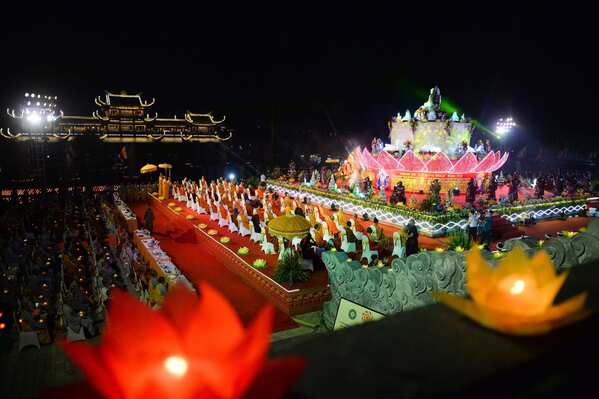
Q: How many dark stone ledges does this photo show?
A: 1